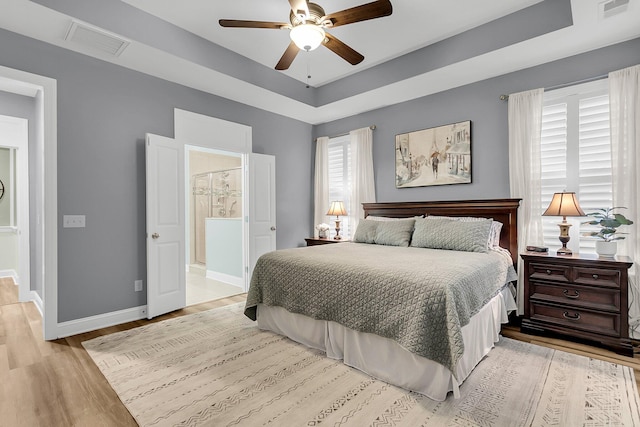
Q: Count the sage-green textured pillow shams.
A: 2